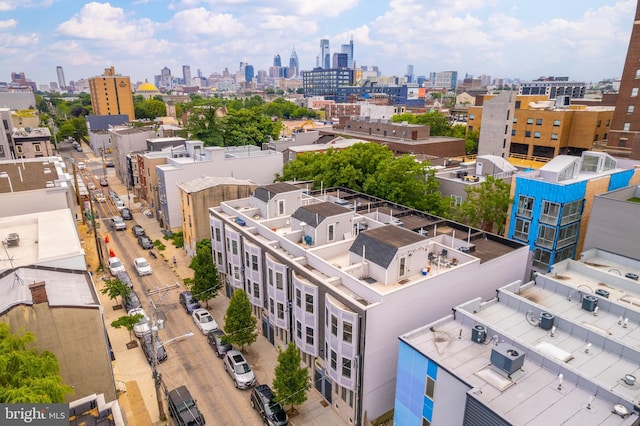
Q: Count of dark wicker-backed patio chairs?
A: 2